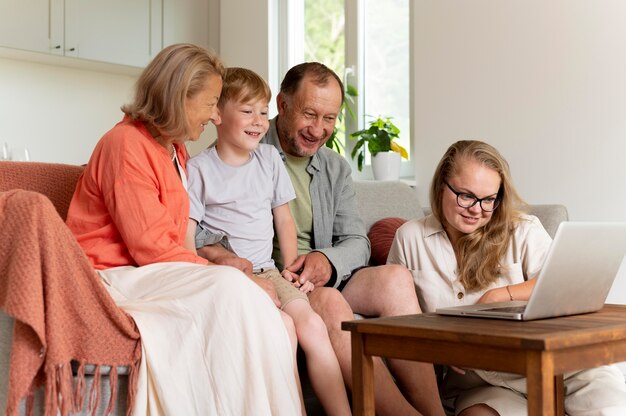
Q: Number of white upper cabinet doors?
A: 2